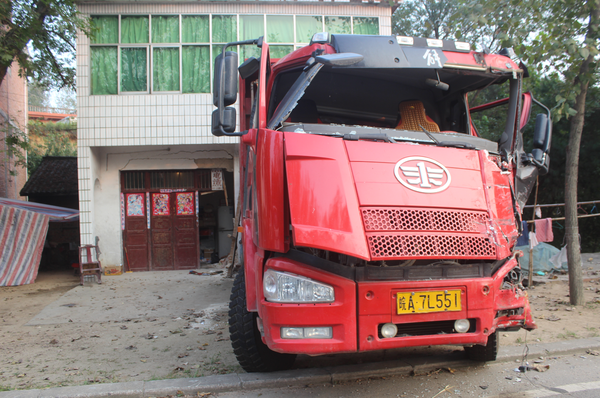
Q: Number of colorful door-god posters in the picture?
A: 3